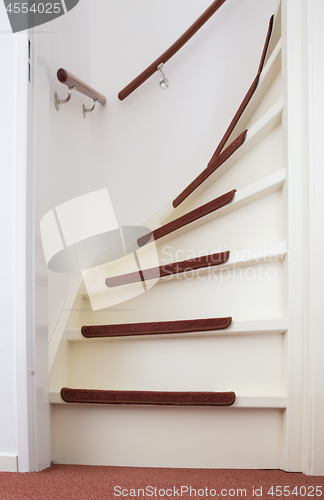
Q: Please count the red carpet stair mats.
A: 7